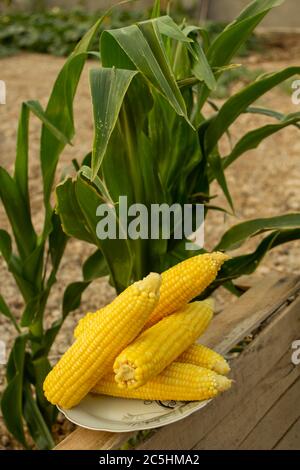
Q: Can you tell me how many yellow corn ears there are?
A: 5